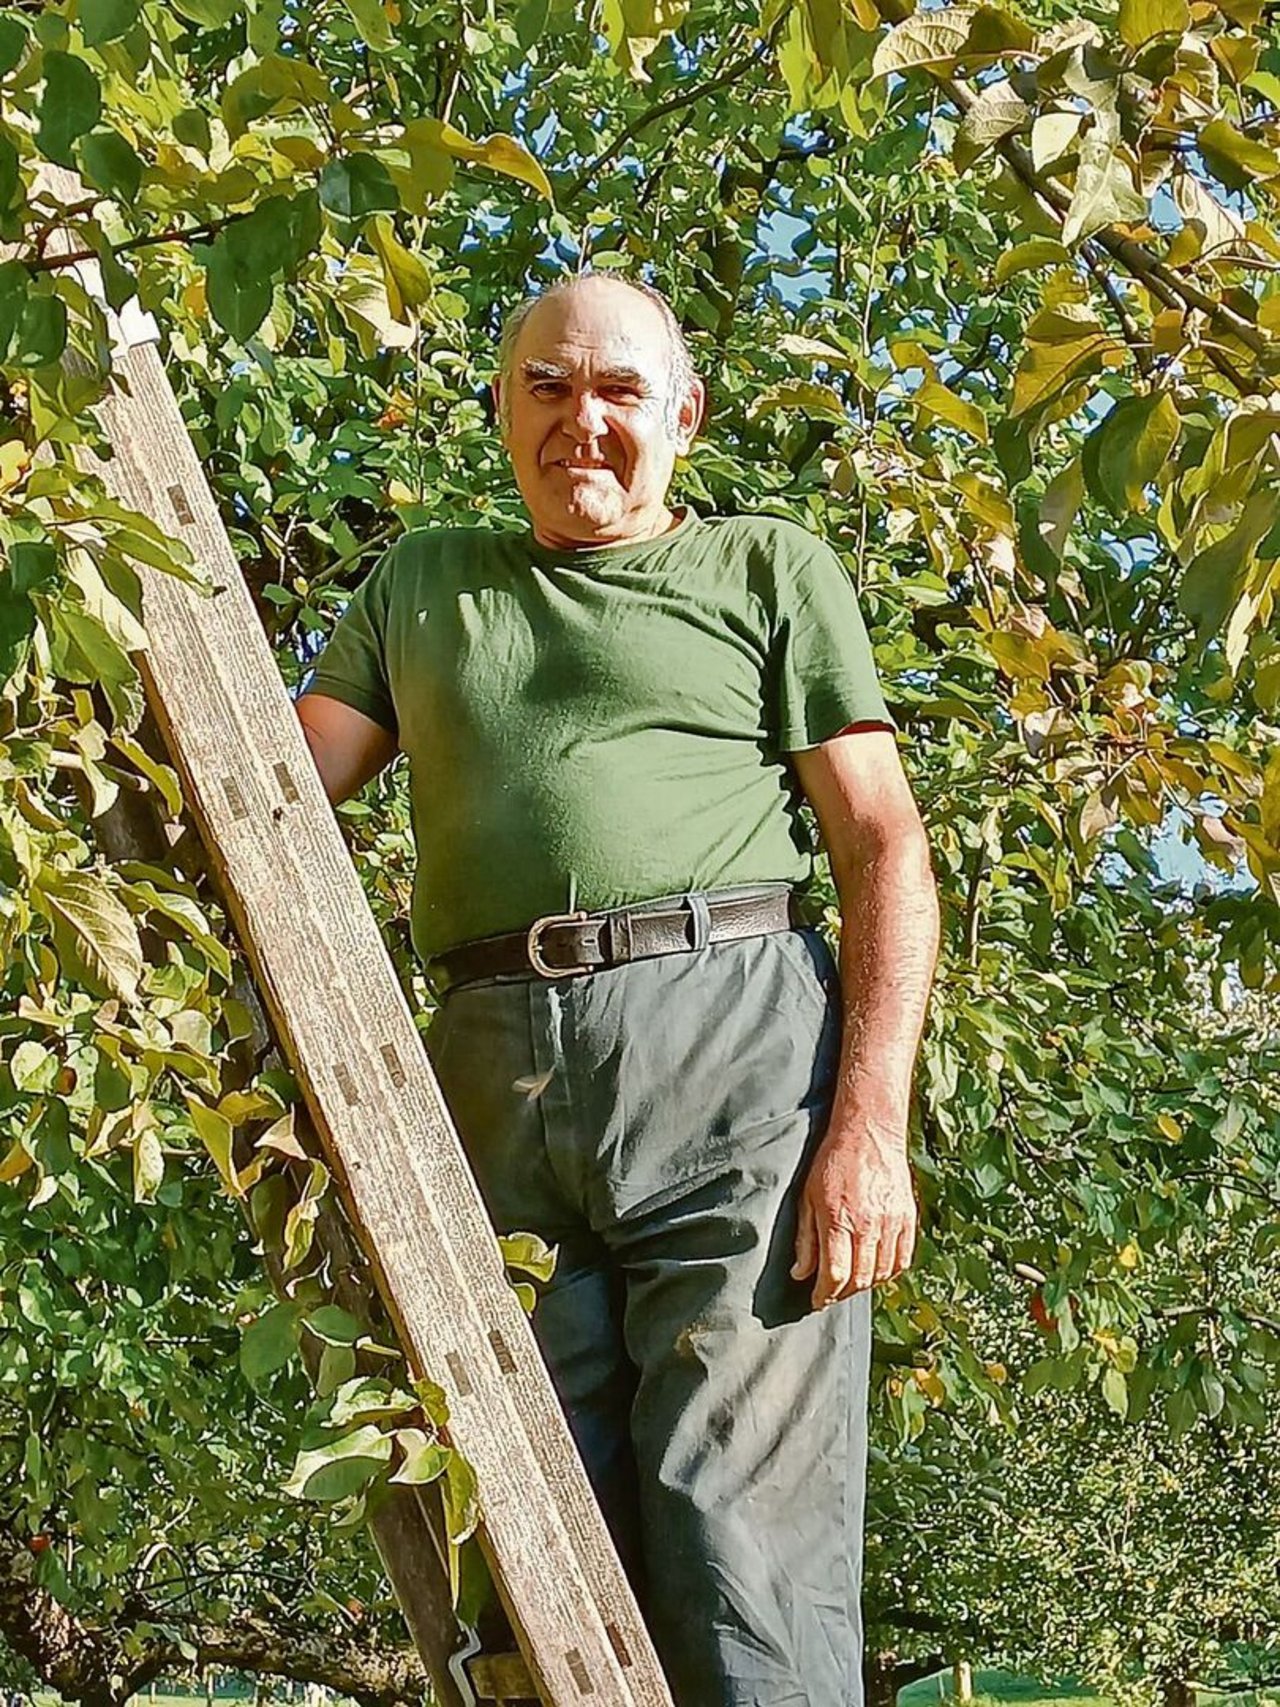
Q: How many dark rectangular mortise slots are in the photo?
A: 9